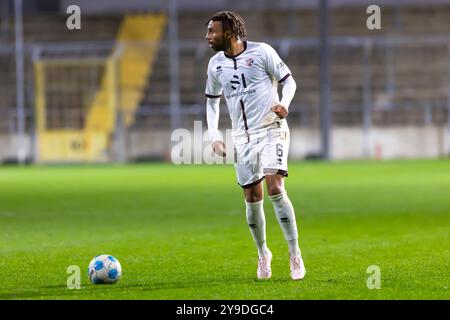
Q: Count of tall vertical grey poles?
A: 3